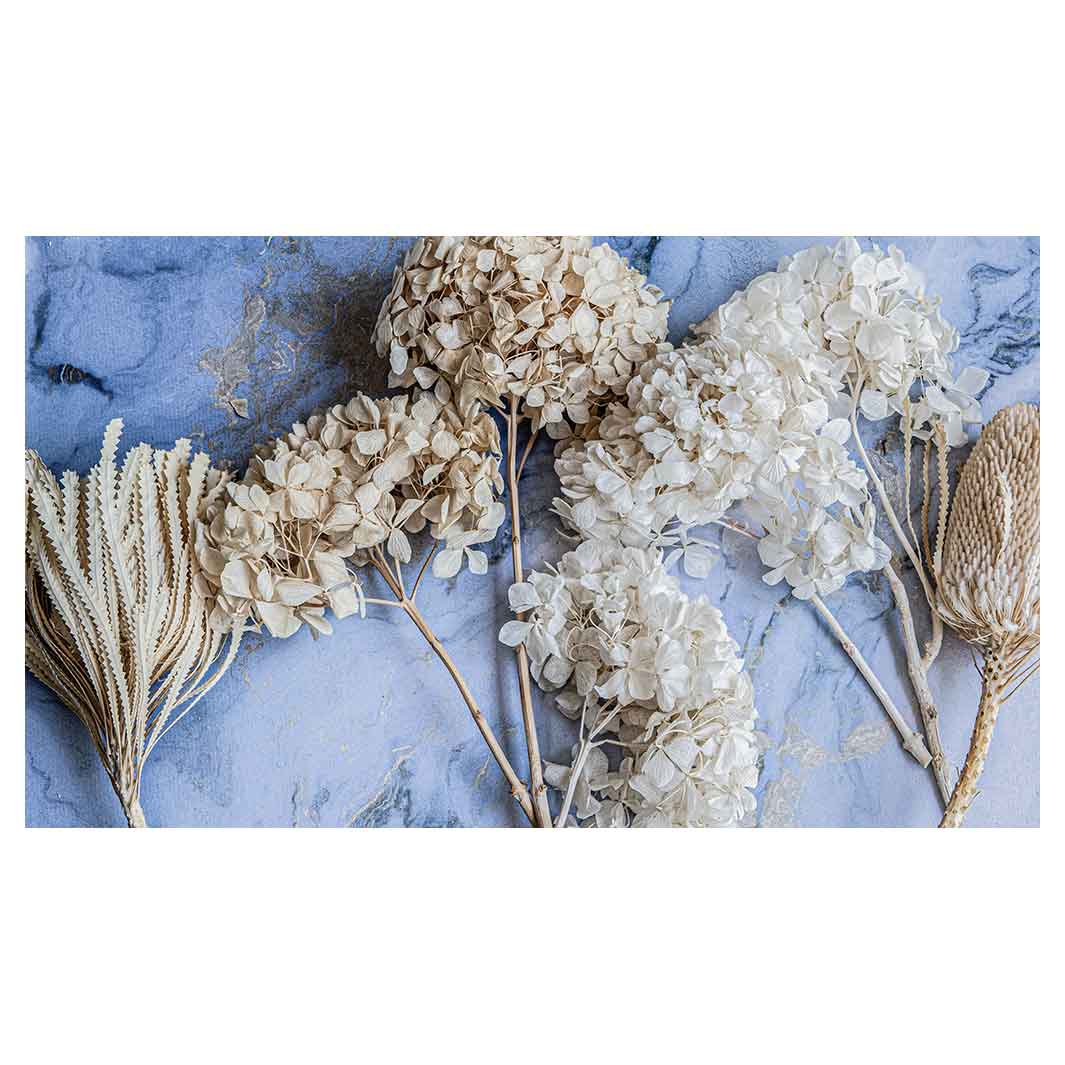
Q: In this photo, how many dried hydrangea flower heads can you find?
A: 5